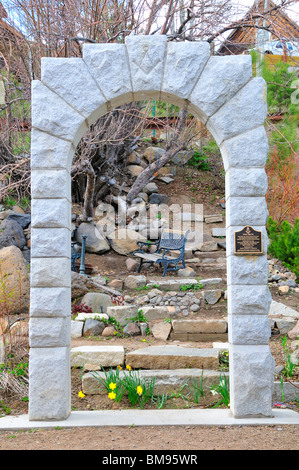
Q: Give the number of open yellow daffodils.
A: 6